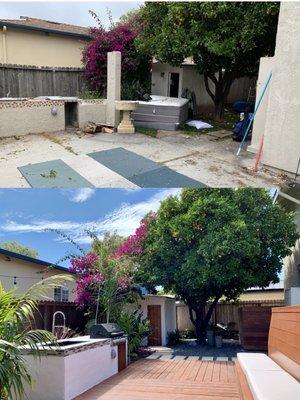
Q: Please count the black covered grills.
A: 1